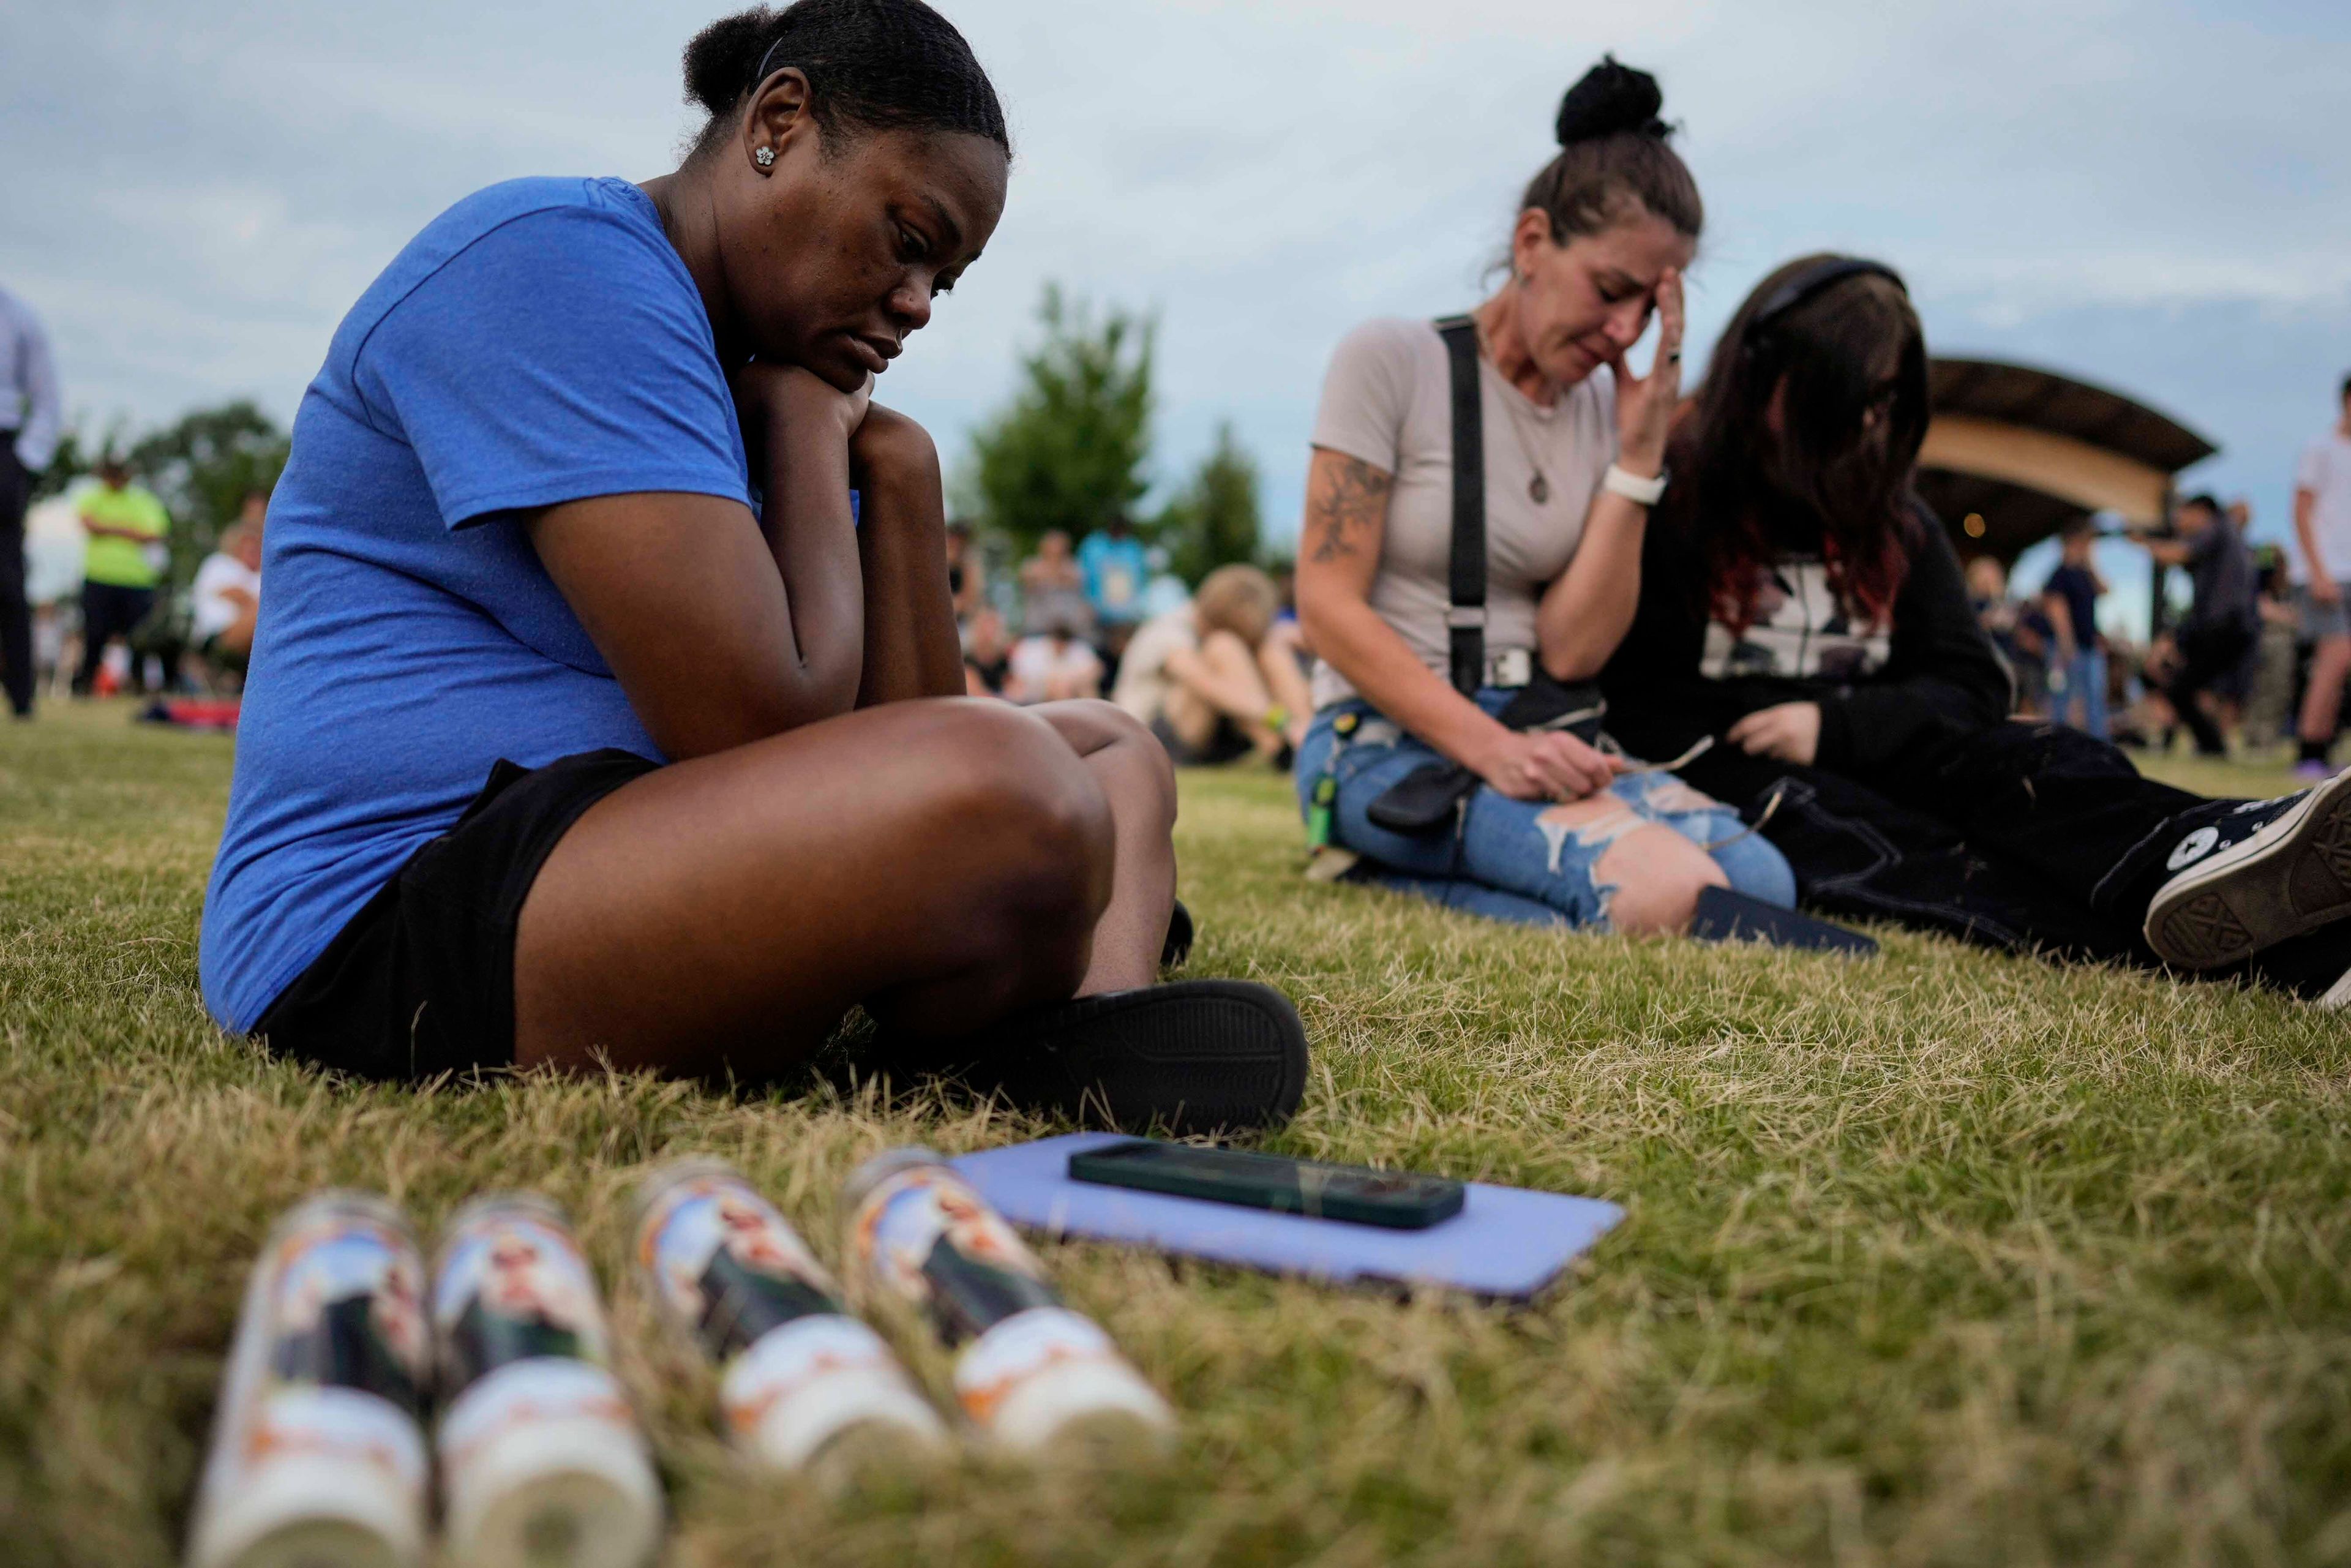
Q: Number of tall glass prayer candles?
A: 4